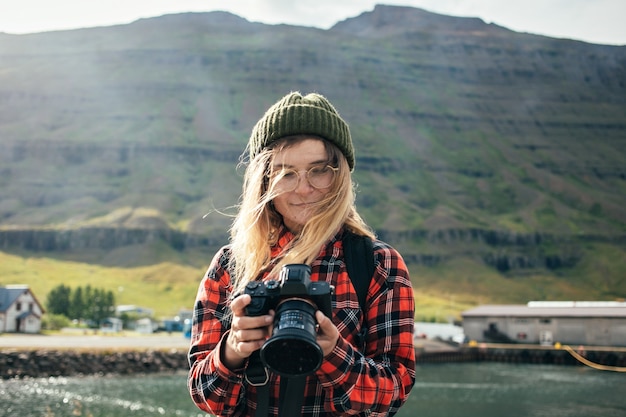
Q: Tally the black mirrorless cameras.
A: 1